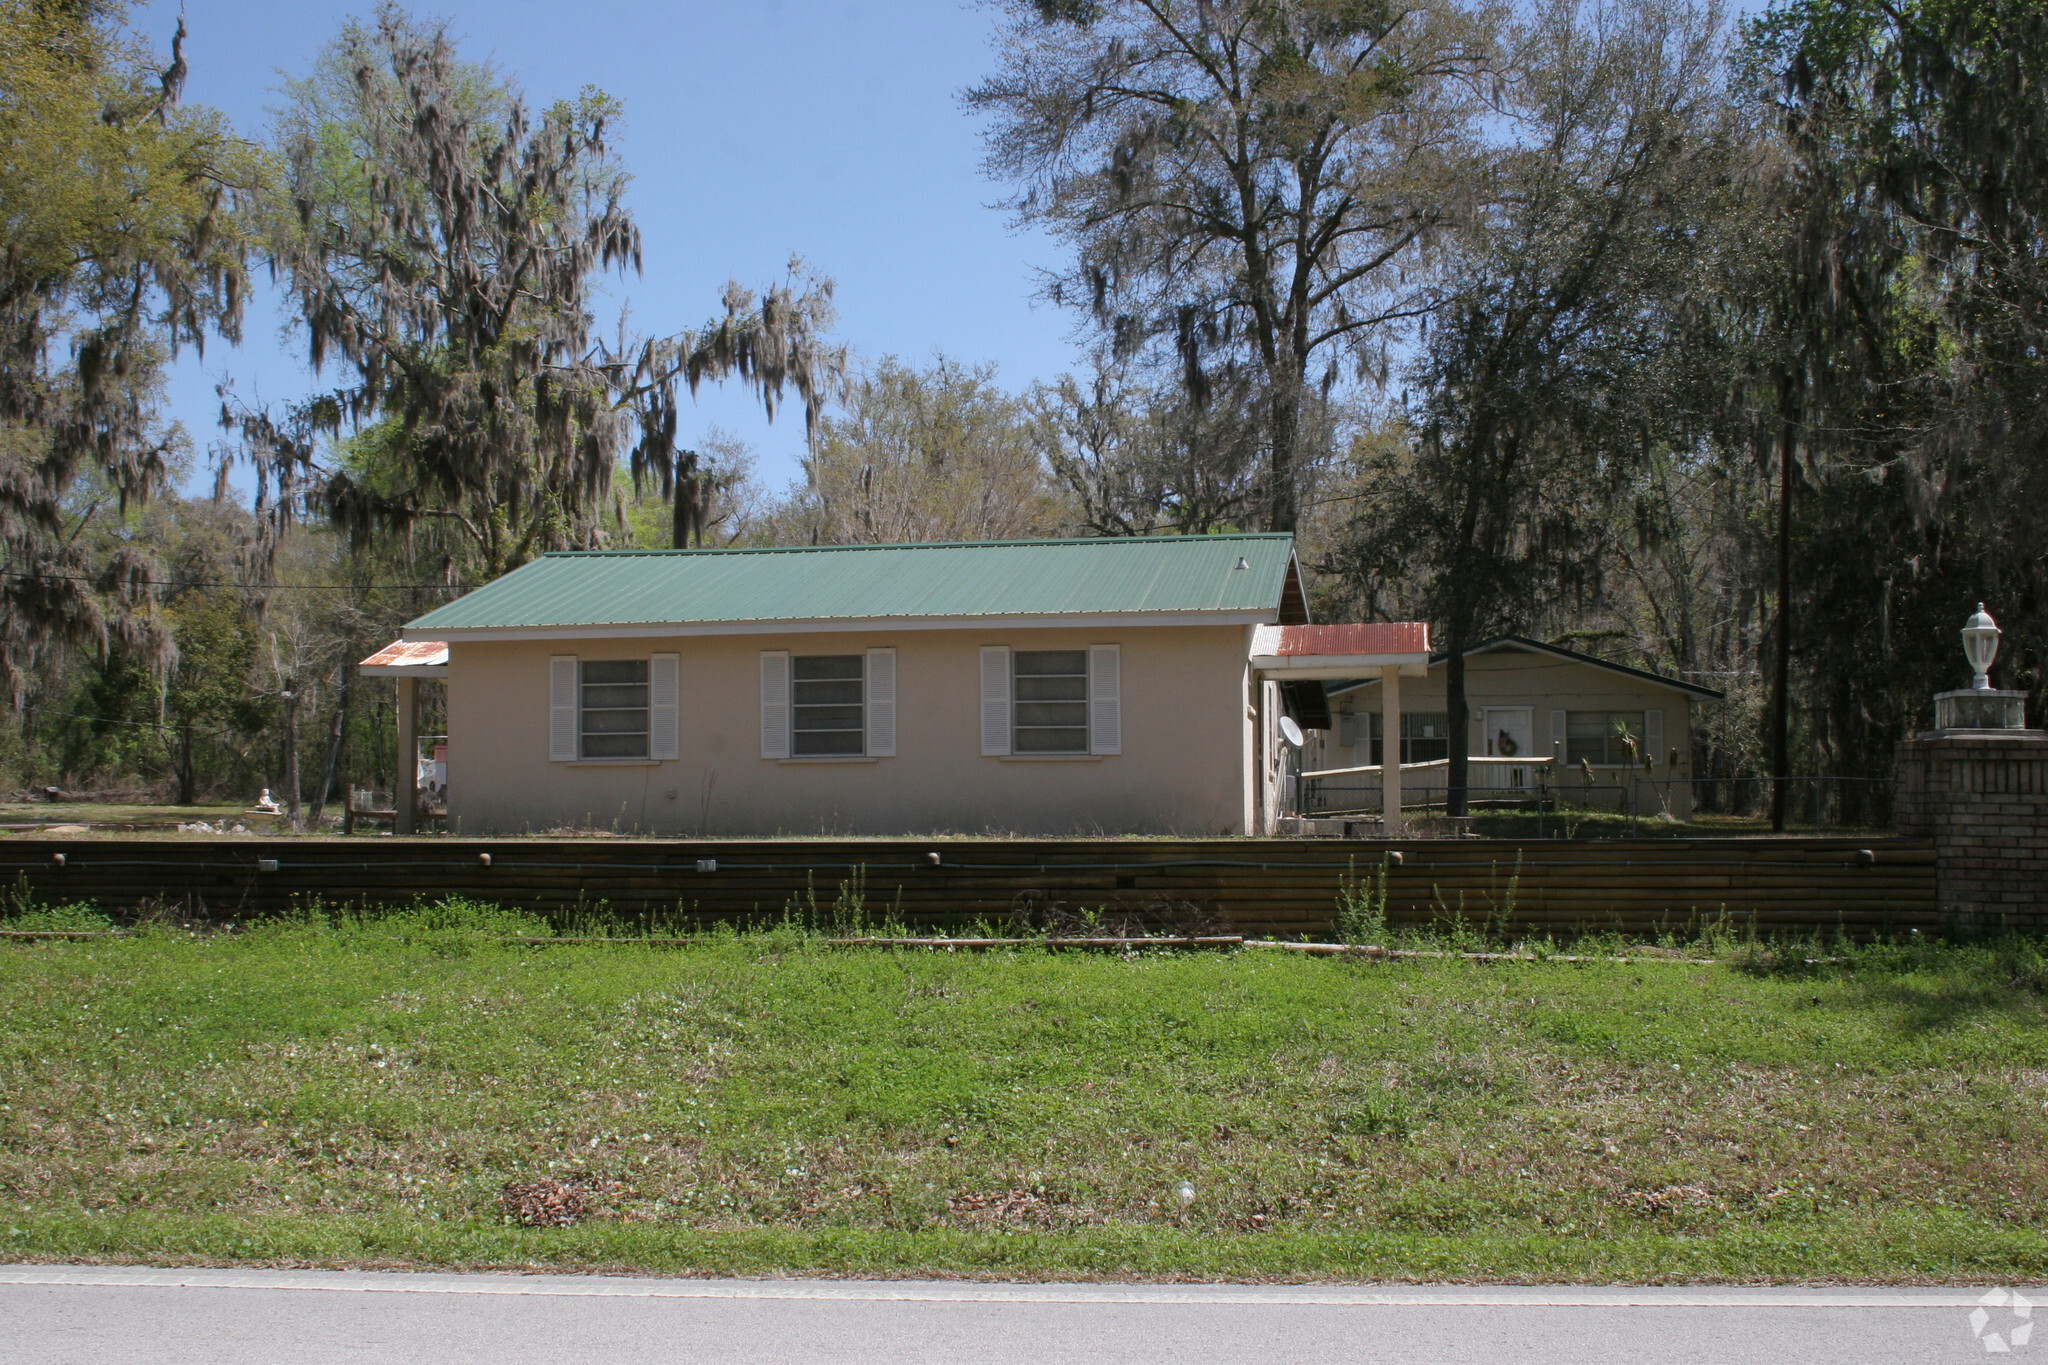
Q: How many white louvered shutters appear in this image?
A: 9